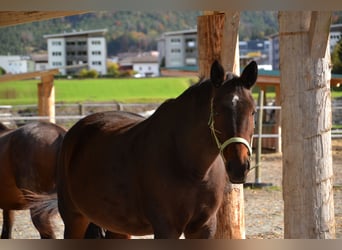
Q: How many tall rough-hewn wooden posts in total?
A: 2